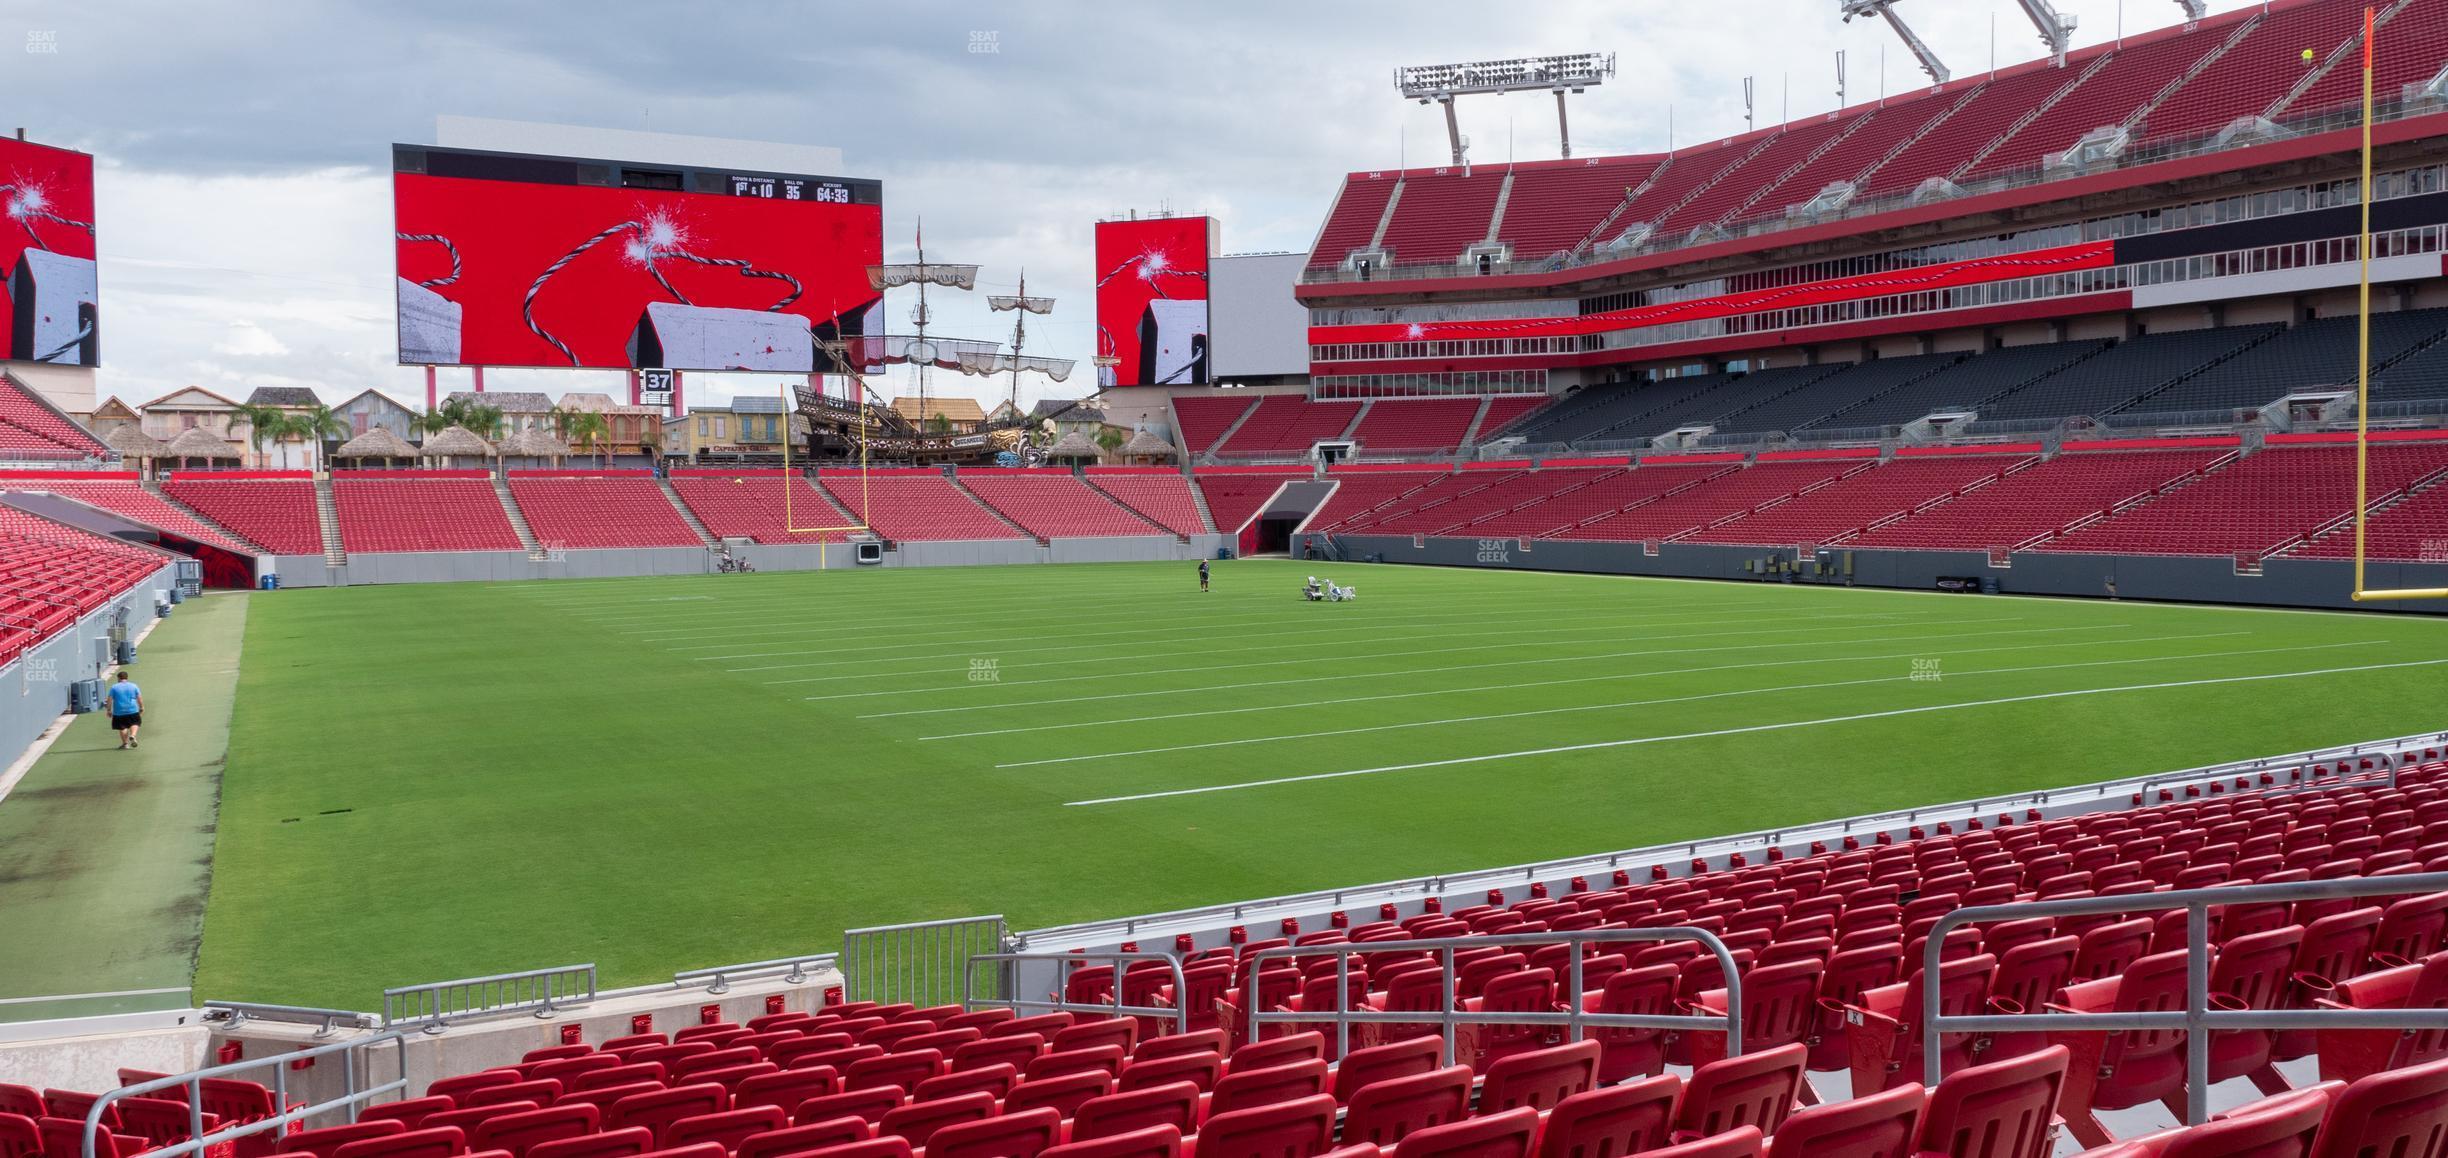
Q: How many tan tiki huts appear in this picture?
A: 7